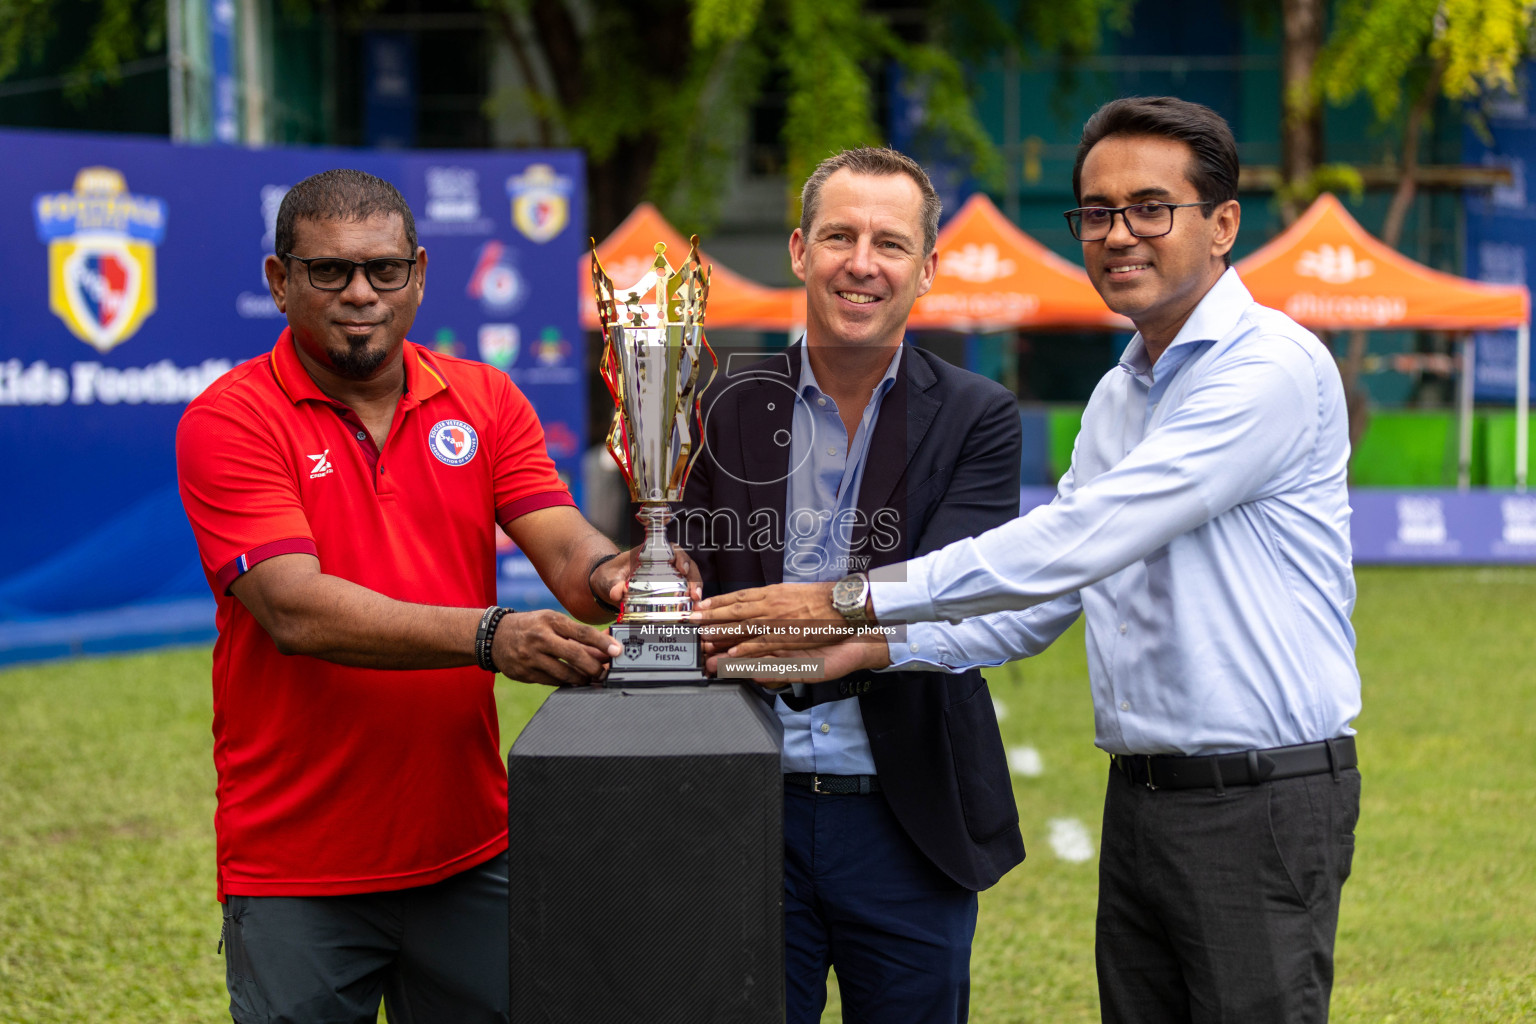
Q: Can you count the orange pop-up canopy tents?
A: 3